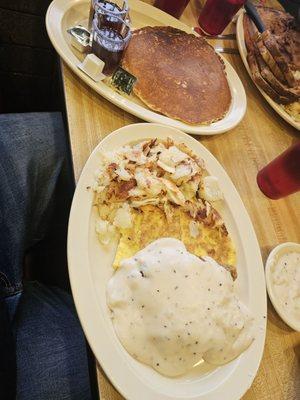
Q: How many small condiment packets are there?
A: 3